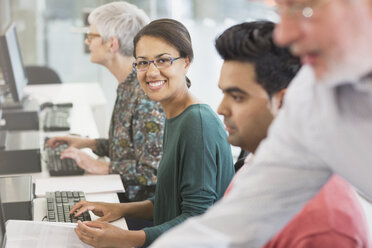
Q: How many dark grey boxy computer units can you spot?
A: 3